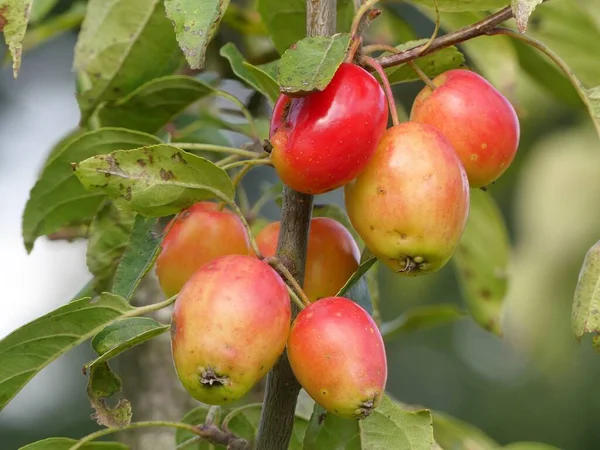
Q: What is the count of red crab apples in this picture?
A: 7